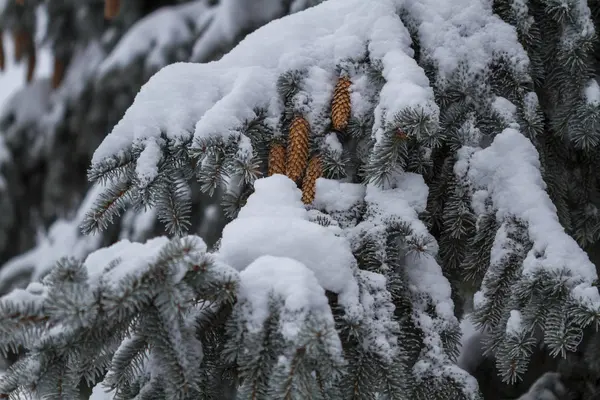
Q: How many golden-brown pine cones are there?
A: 4